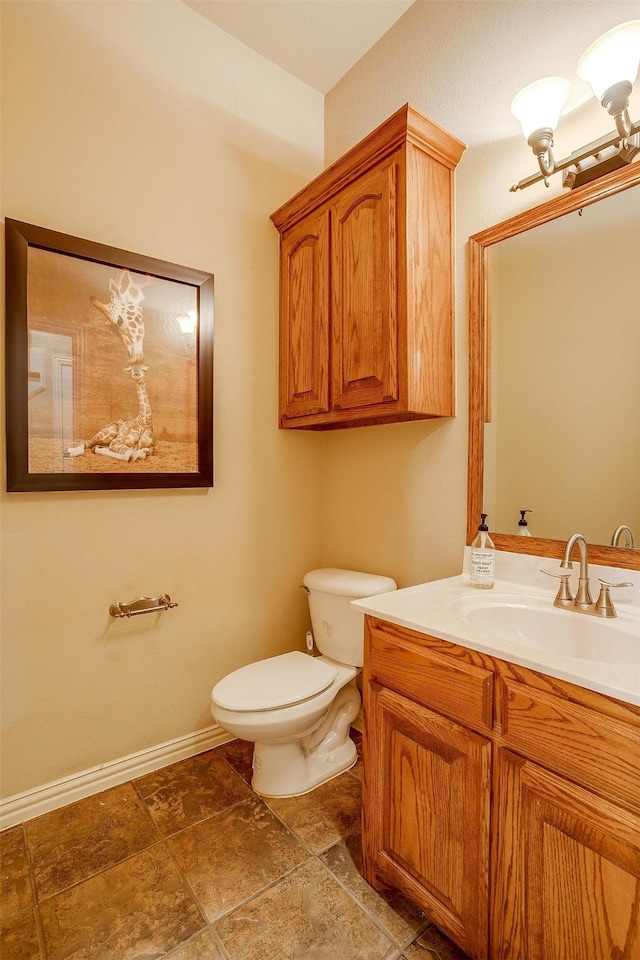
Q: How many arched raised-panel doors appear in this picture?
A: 2